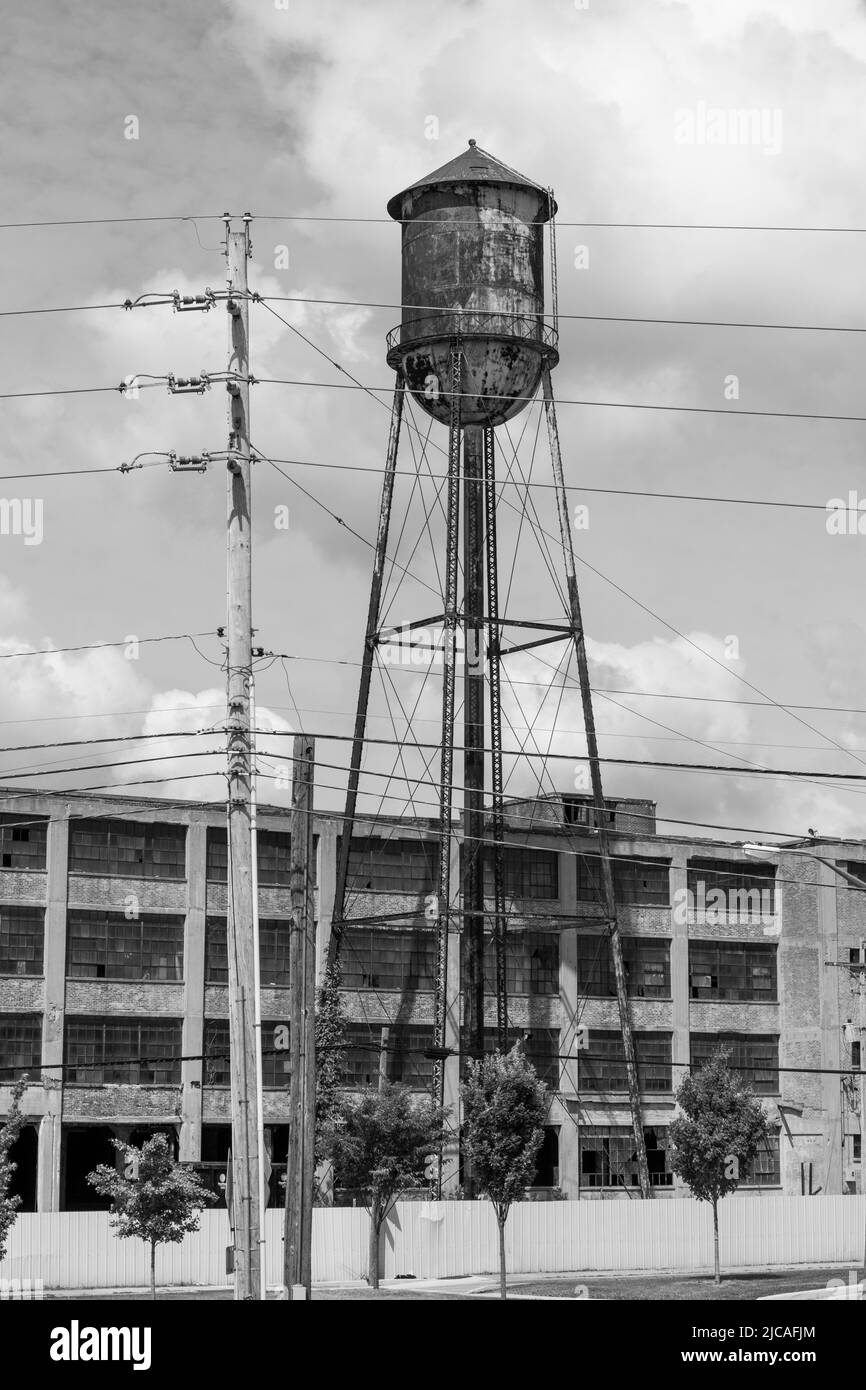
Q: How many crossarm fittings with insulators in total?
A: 3